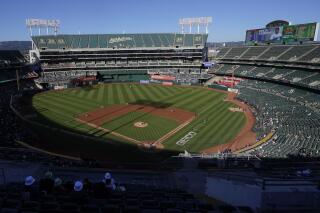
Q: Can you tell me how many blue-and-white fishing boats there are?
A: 0